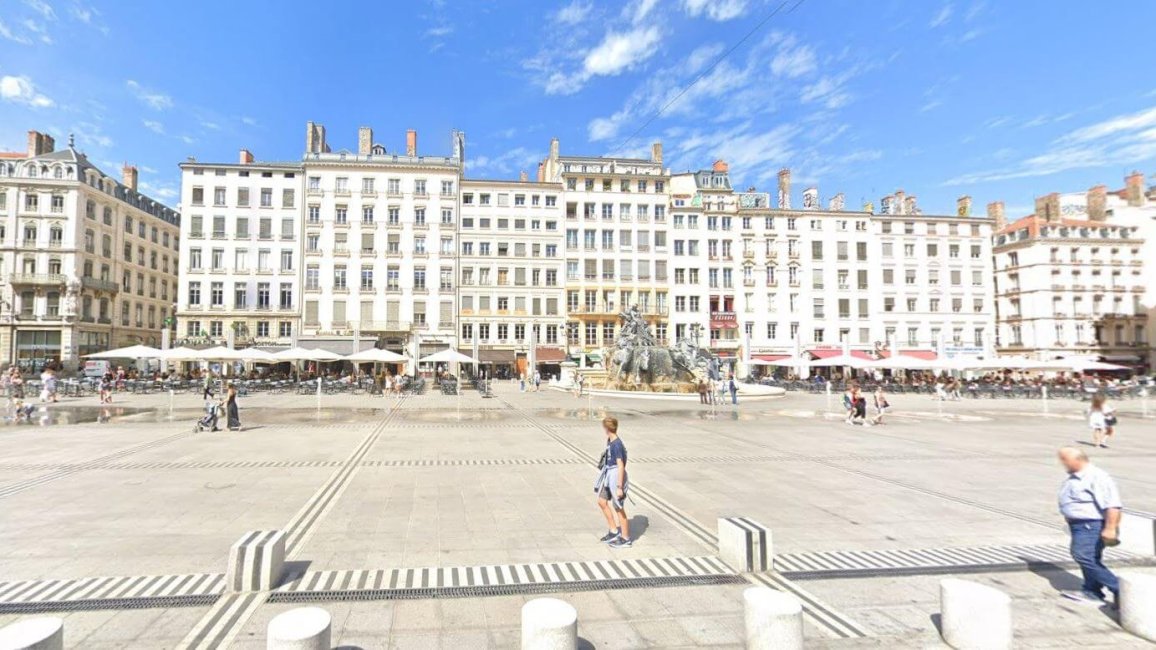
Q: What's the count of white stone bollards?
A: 6